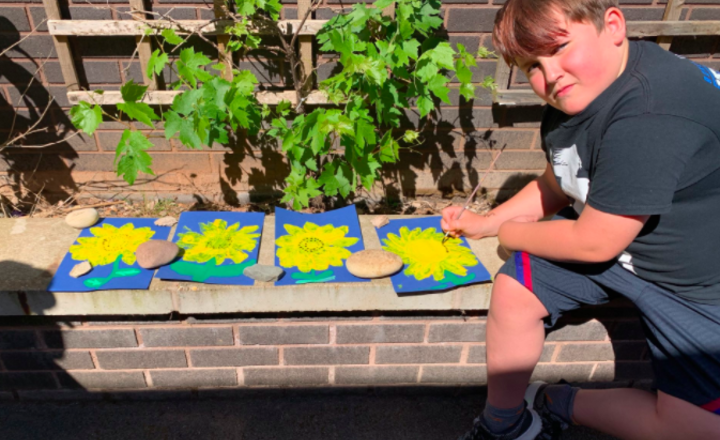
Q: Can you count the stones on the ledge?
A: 7